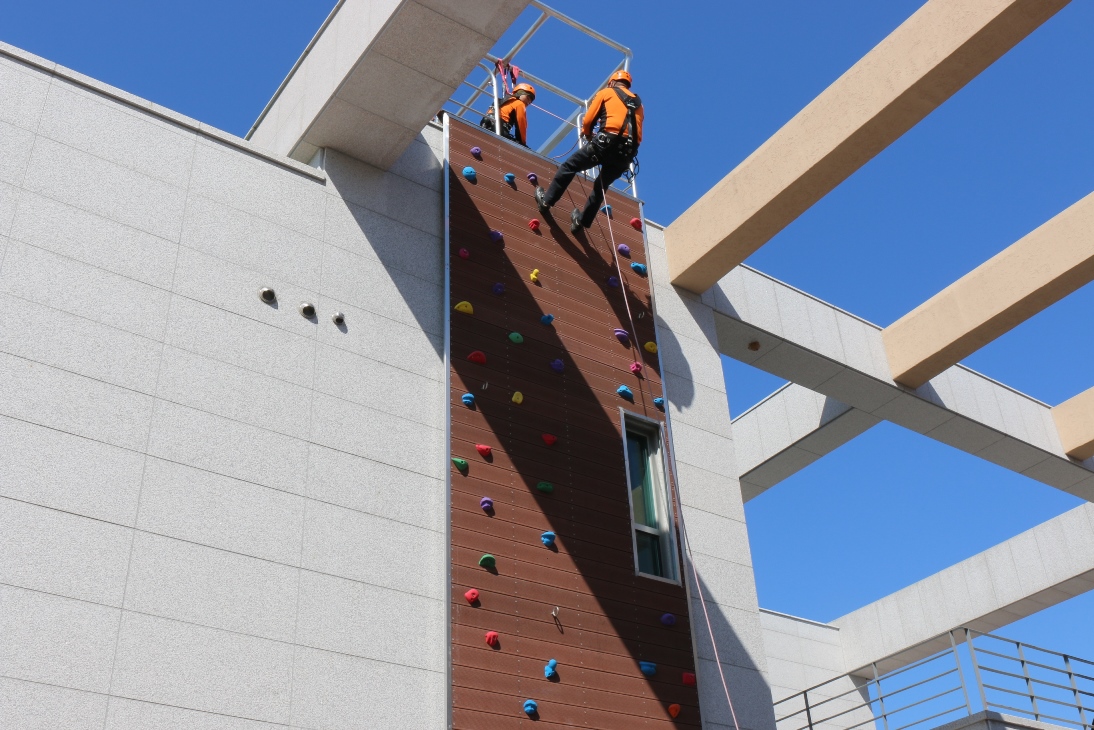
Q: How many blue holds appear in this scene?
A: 12